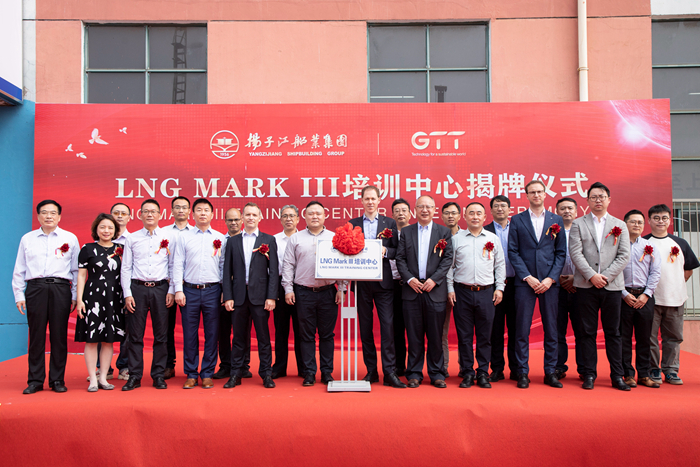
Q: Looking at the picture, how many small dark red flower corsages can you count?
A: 12